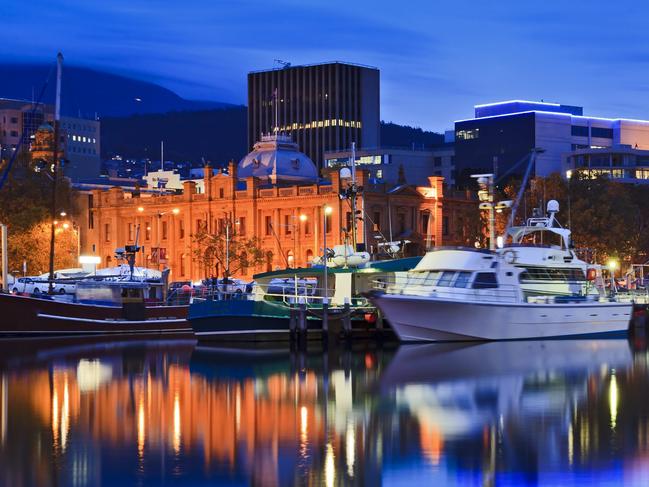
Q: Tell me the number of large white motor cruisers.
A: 1